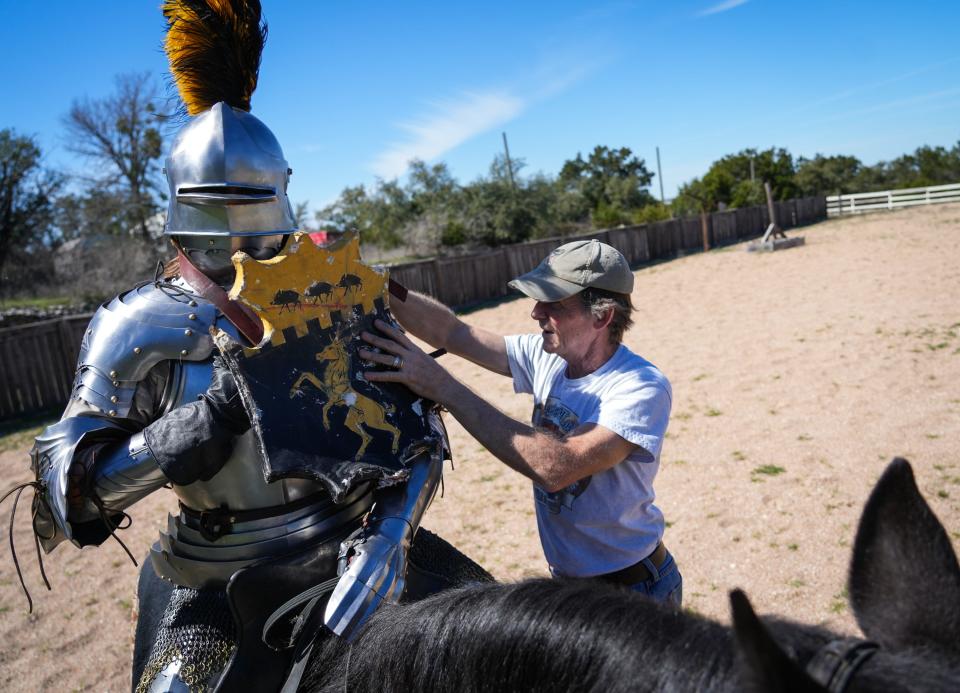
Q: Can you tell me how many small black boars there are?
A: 3